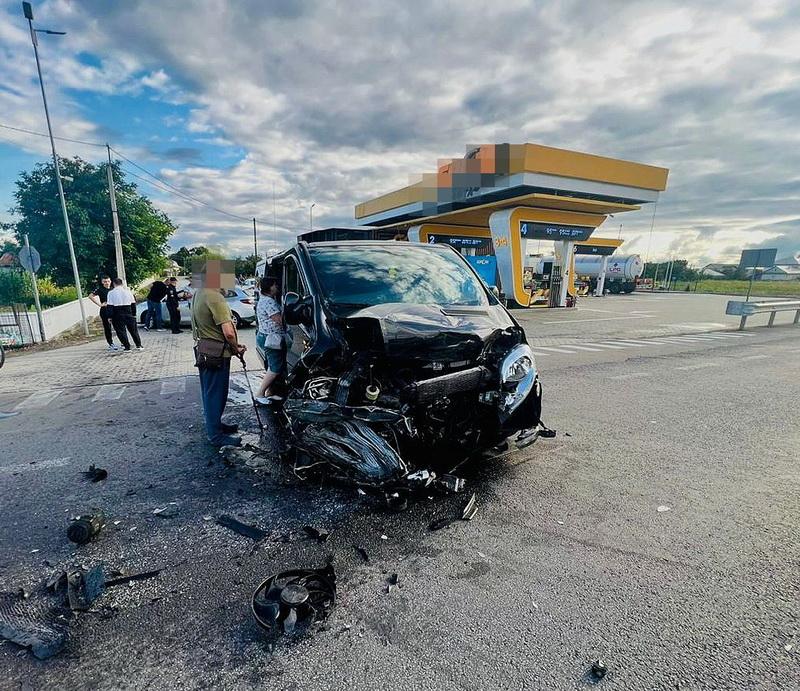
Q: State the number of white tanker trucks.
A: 1